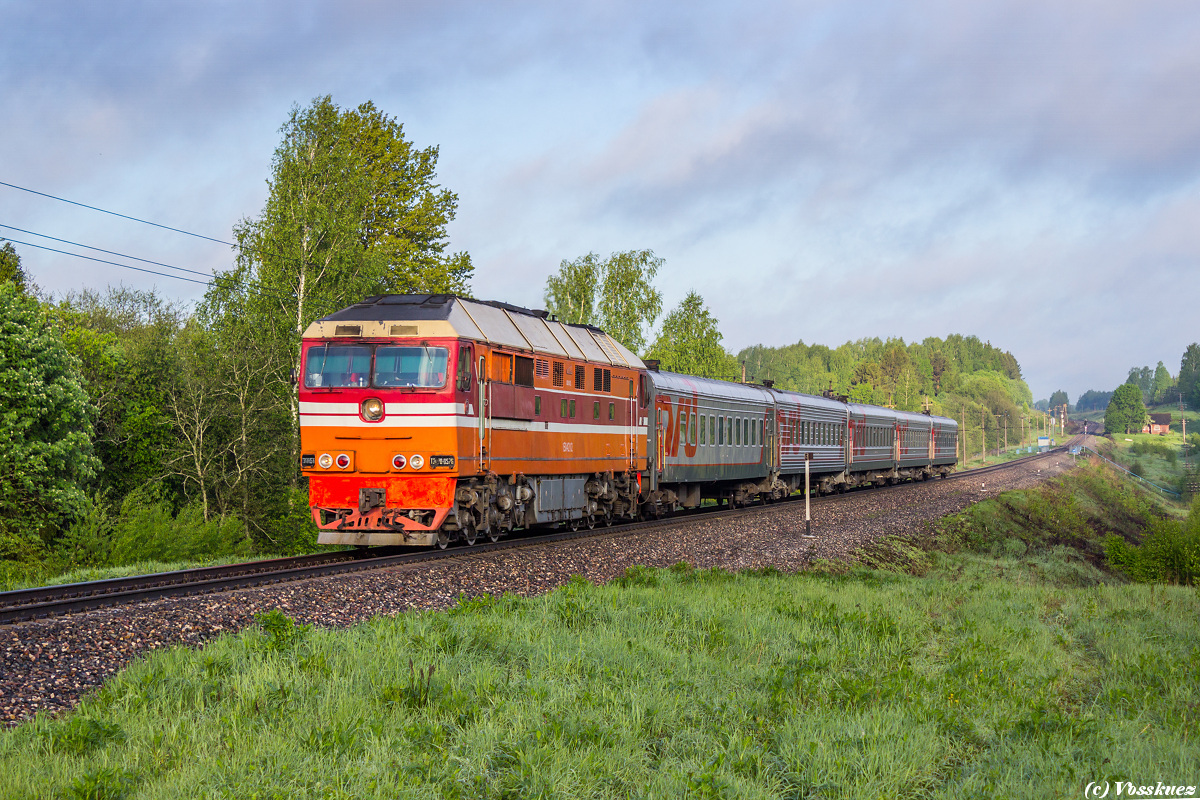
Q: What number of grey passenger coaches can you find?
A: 5